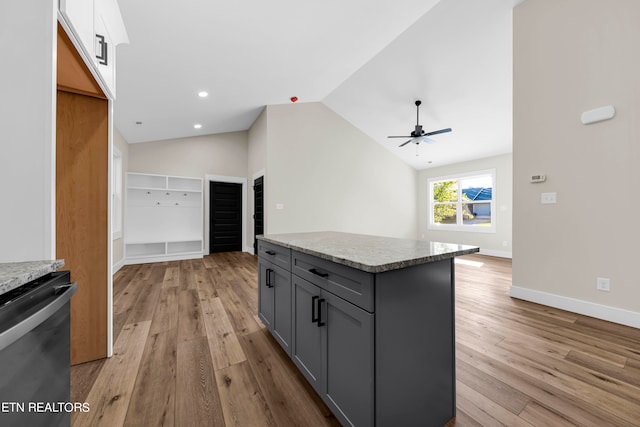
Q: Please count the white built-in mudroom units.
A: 1